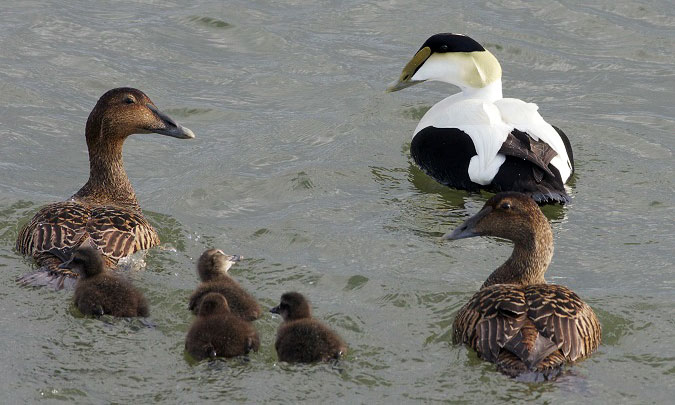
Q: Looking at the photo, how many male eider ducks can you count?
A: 1